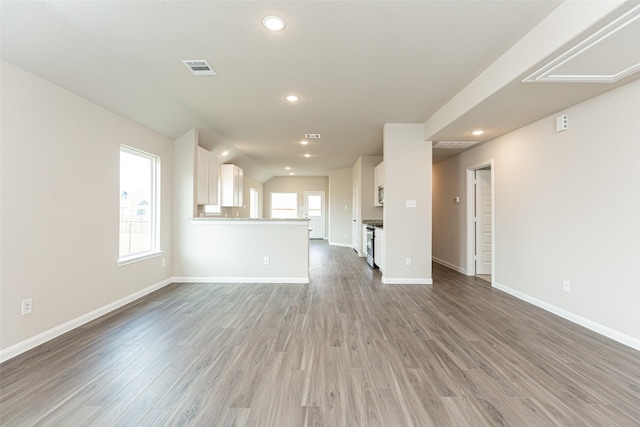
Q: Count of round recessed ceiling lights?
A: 8